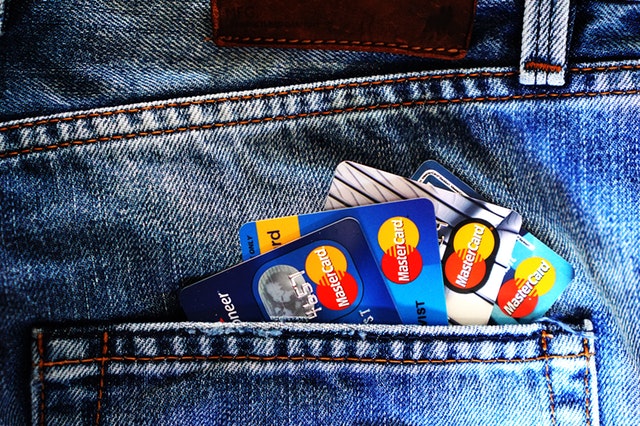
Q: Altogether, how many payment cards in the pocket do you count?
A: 4